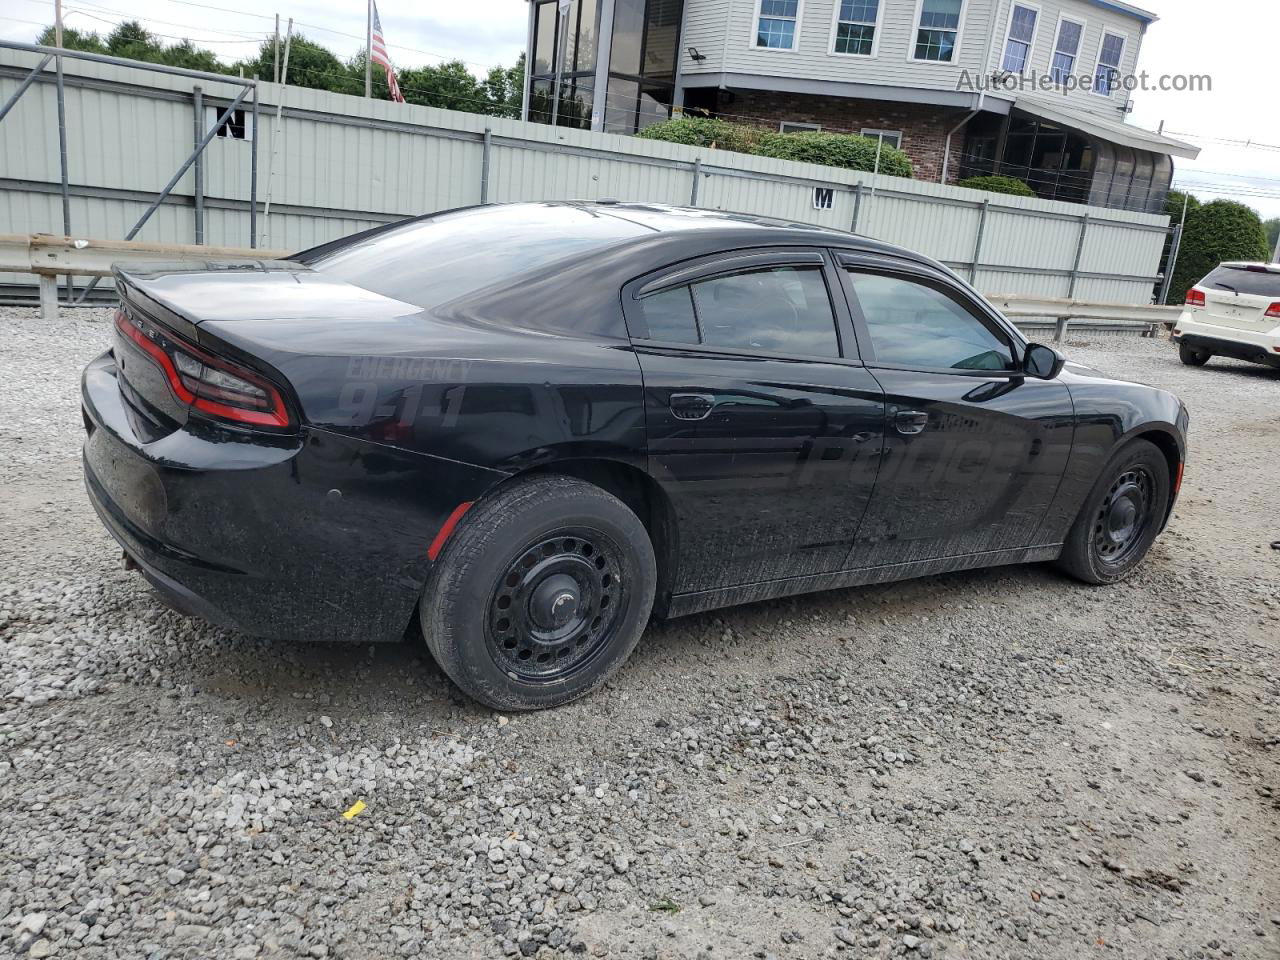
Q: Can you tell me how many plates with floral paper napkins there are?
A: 0